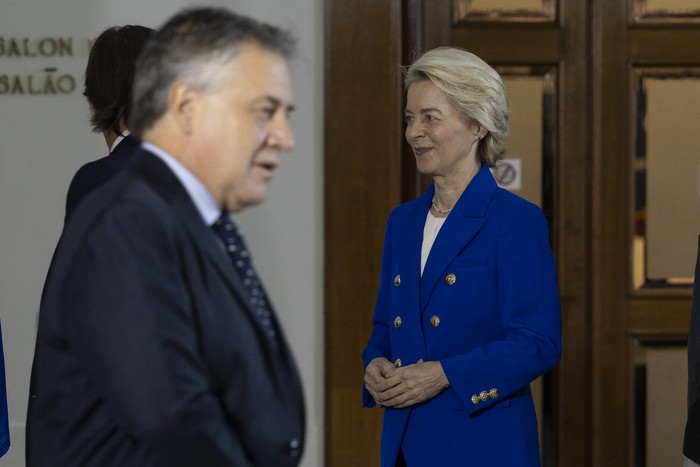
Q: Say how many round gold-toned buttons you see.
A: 9